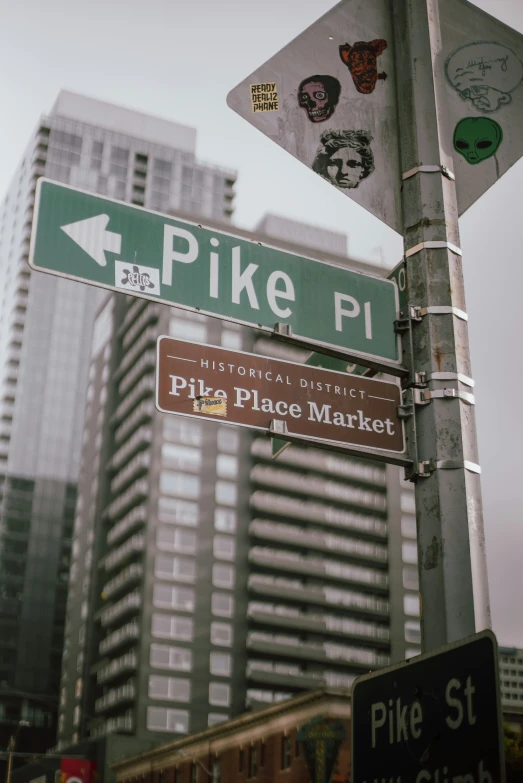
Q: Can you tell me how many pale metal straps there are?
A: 6